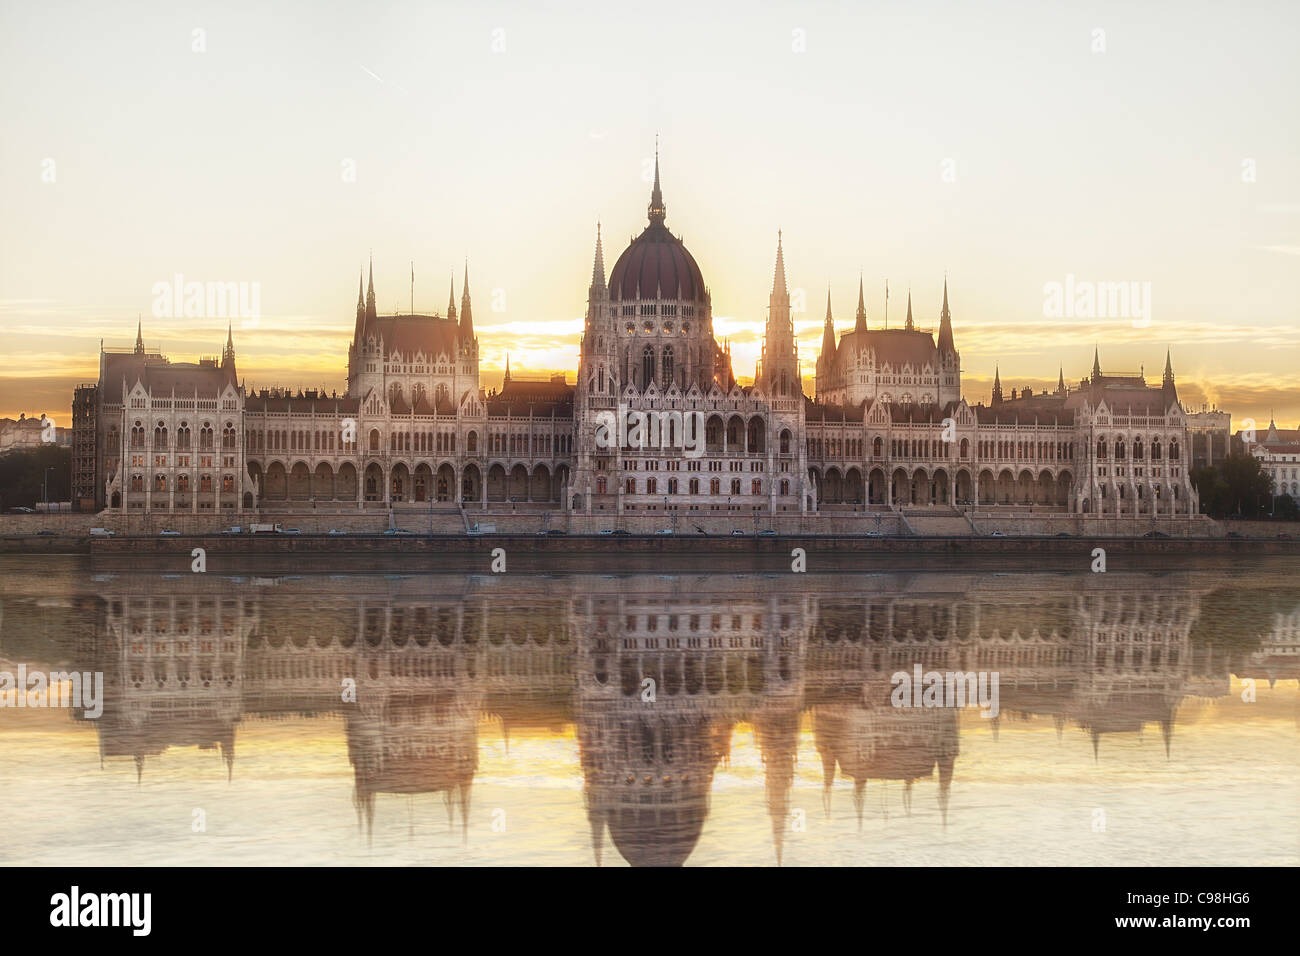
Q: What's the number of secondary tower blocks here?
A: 2